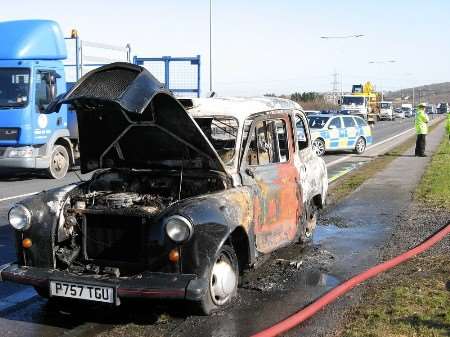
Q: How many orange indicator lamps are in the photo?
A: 2